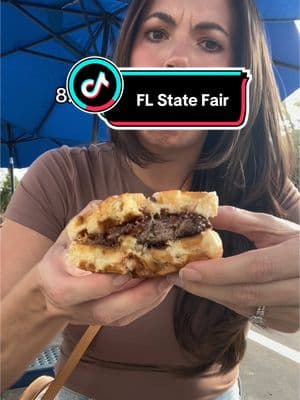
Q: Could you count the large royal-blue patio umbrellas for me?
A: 2